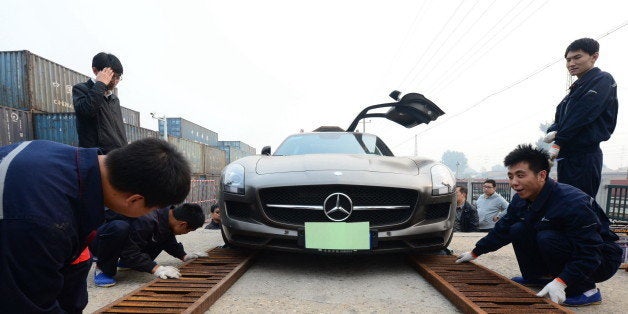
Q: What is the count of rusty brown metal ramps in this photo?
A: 2